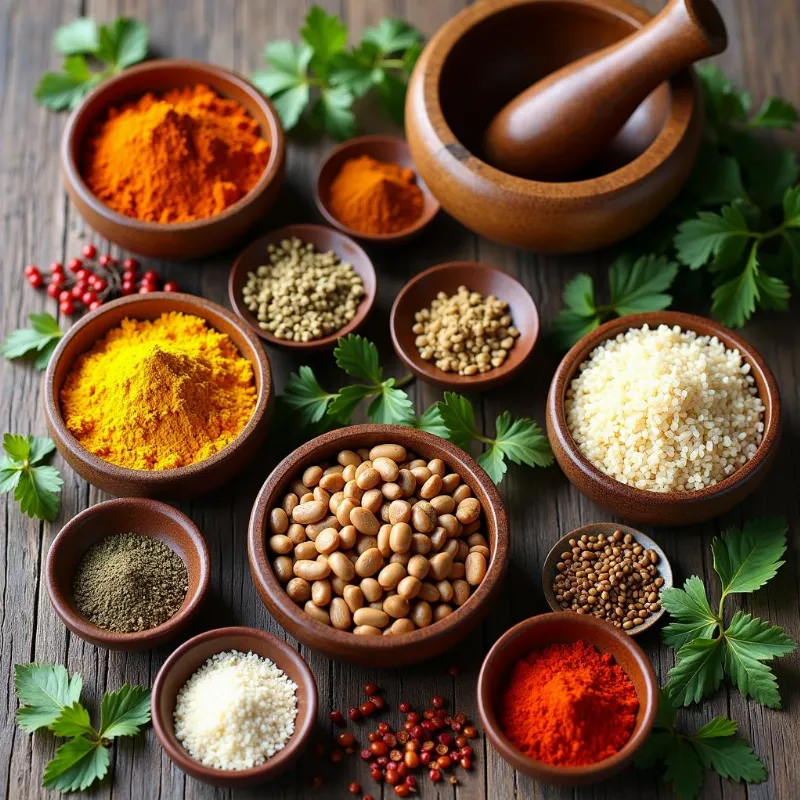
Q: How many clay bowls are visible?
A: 11